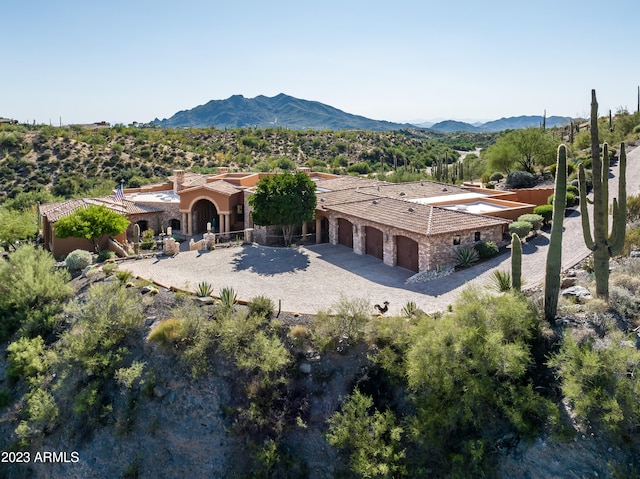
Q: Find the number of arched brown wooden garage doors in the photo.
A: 3